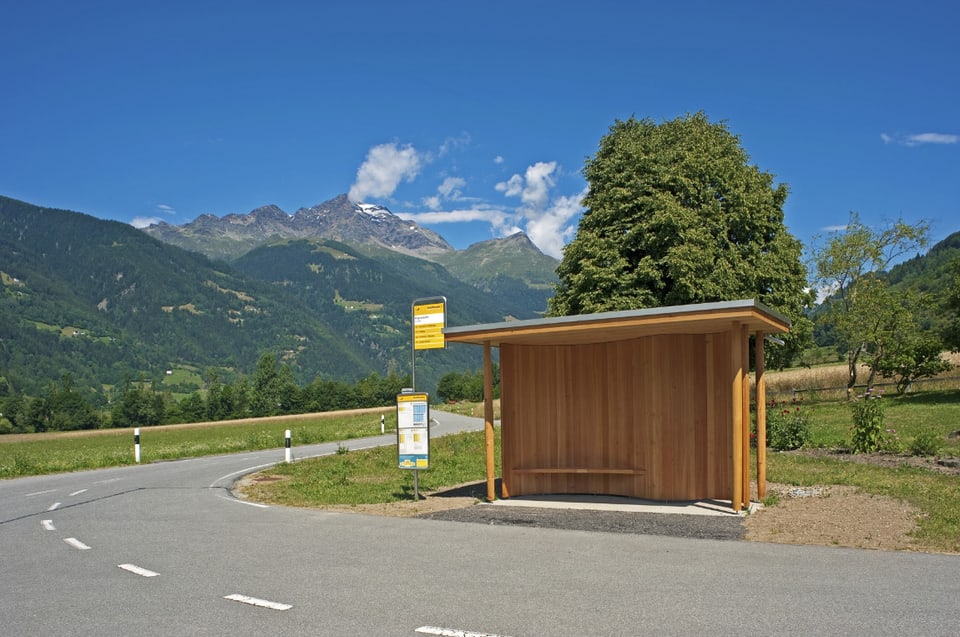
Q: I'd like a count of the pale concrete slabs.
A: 1